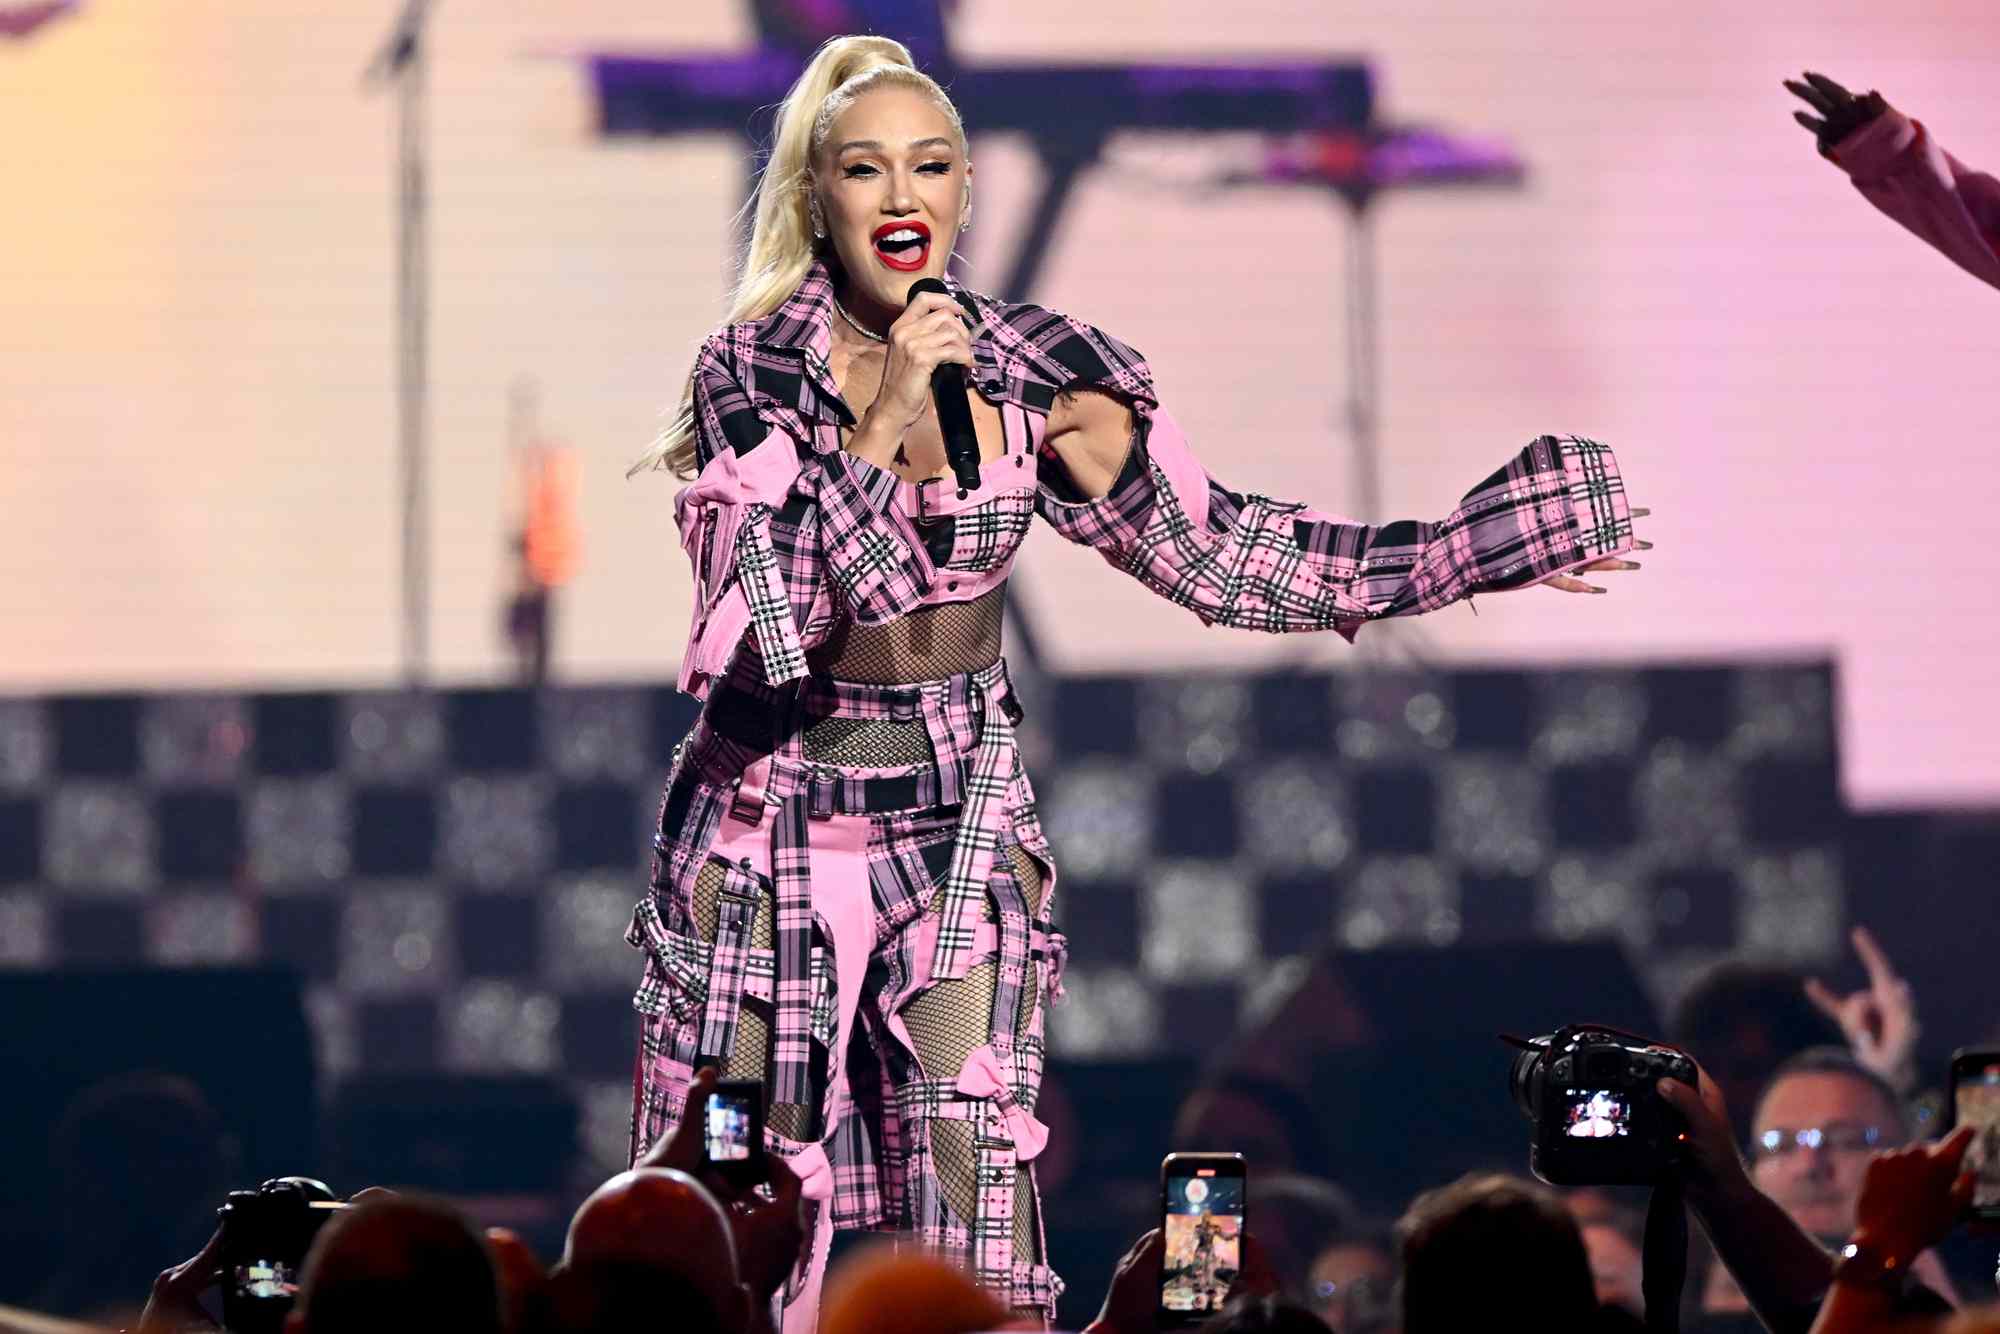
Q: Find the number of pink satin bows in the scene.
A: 3